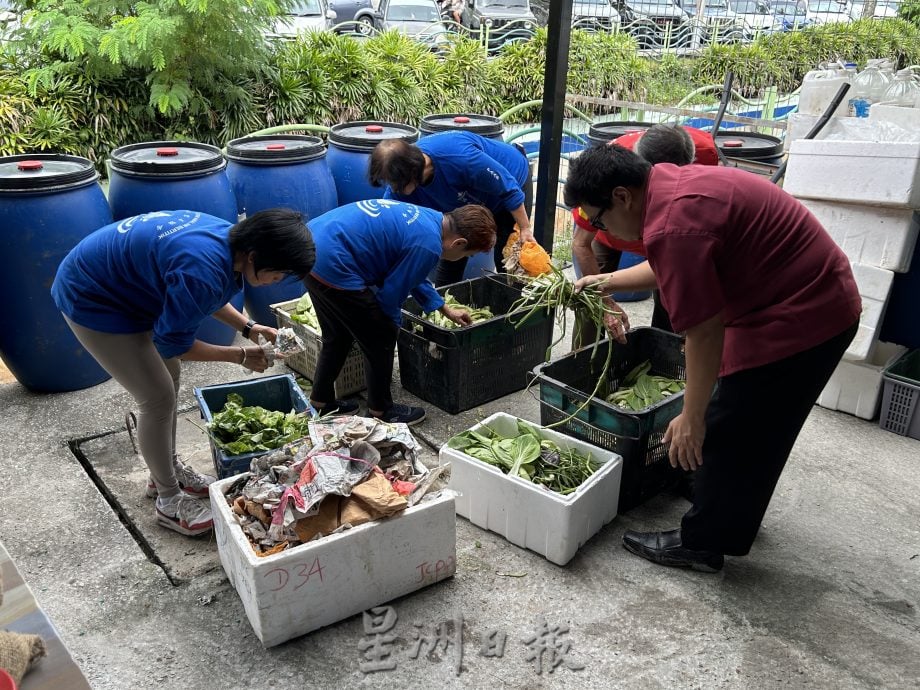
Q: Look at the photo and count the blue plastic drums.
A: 7